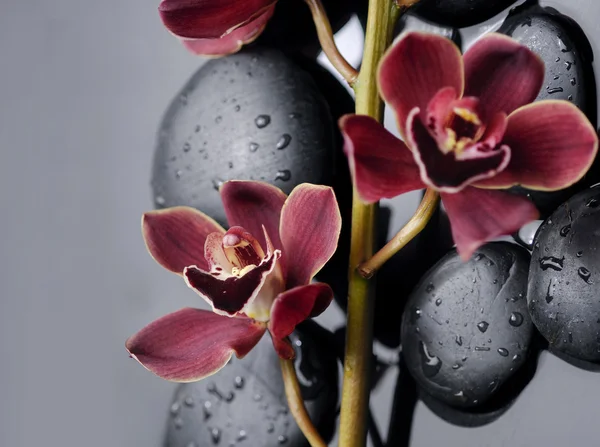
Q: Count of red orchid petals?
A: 12